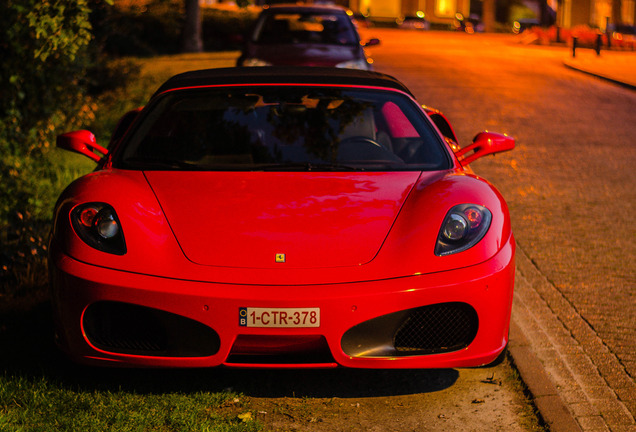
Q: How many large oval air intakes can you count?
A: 2